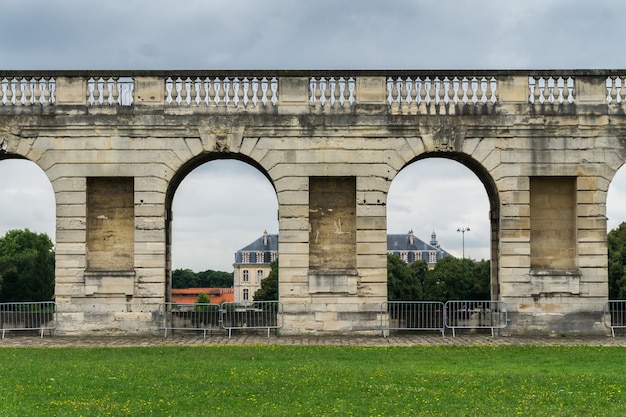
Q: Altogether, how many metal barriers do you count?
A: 6